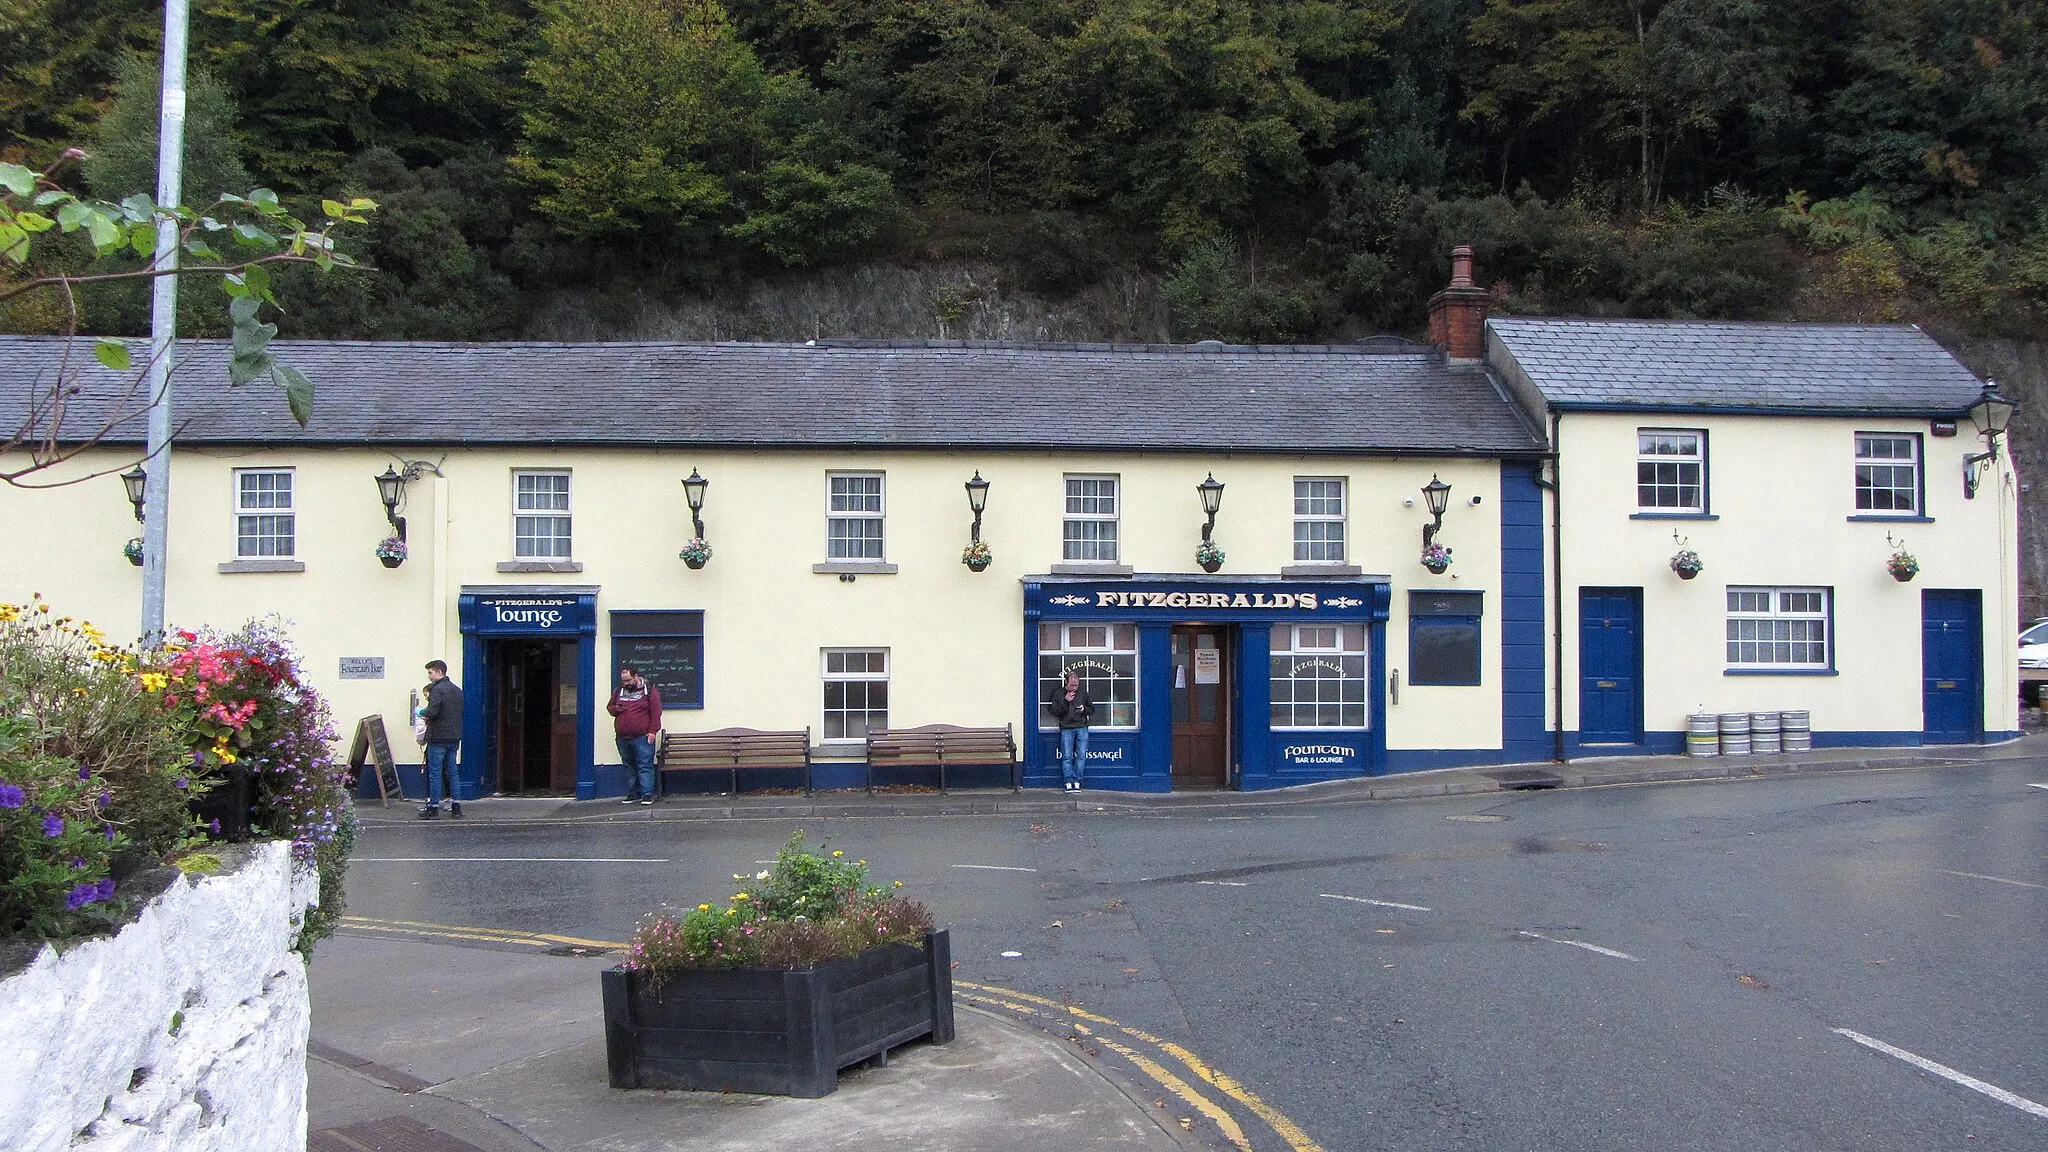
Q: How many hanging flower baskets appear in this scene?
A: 8